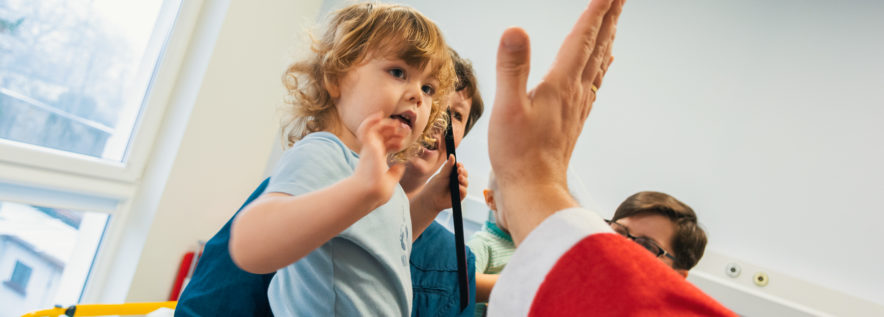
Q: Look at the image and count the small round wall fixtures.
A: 2